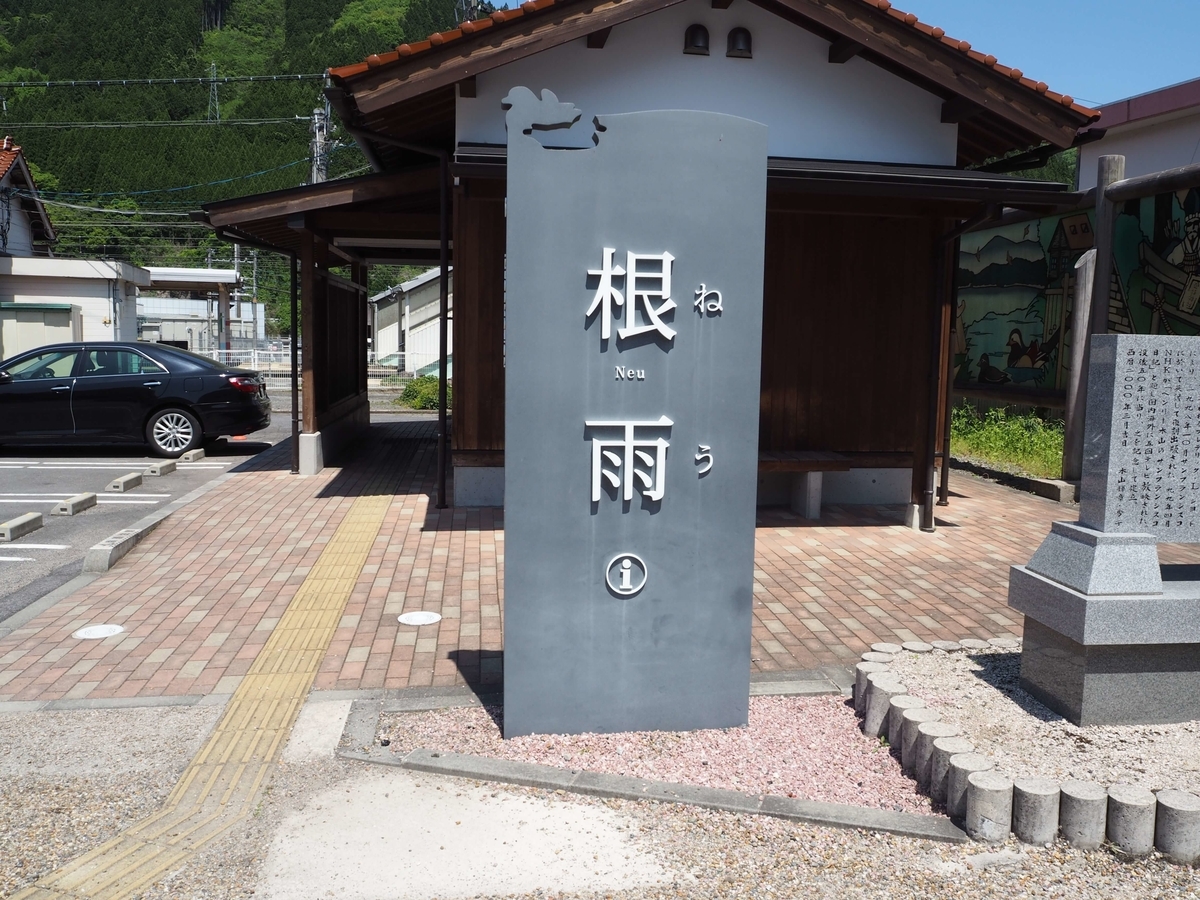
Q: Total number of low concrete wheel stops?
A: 5